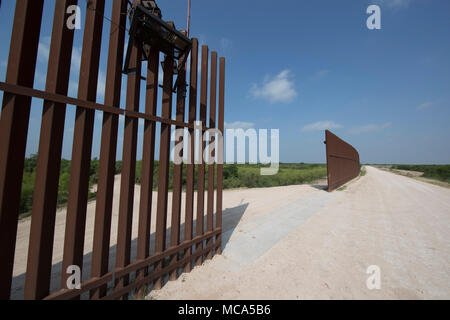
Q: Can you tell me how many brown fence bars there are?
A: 12